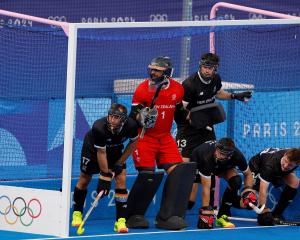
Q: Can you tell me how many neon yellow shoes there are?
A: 3